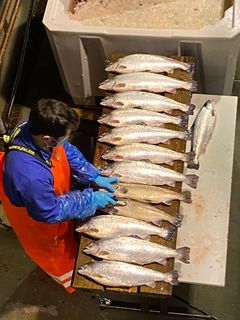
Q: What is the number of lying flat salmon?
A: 13